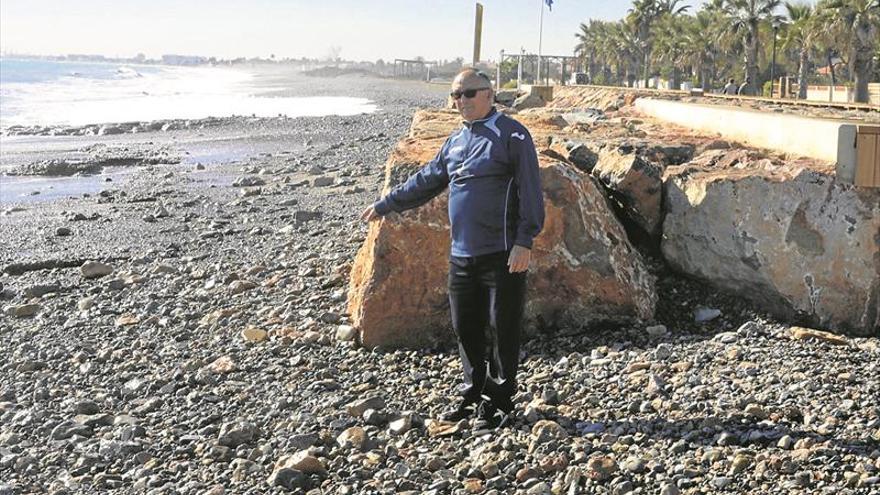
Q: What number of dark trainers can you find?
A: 2